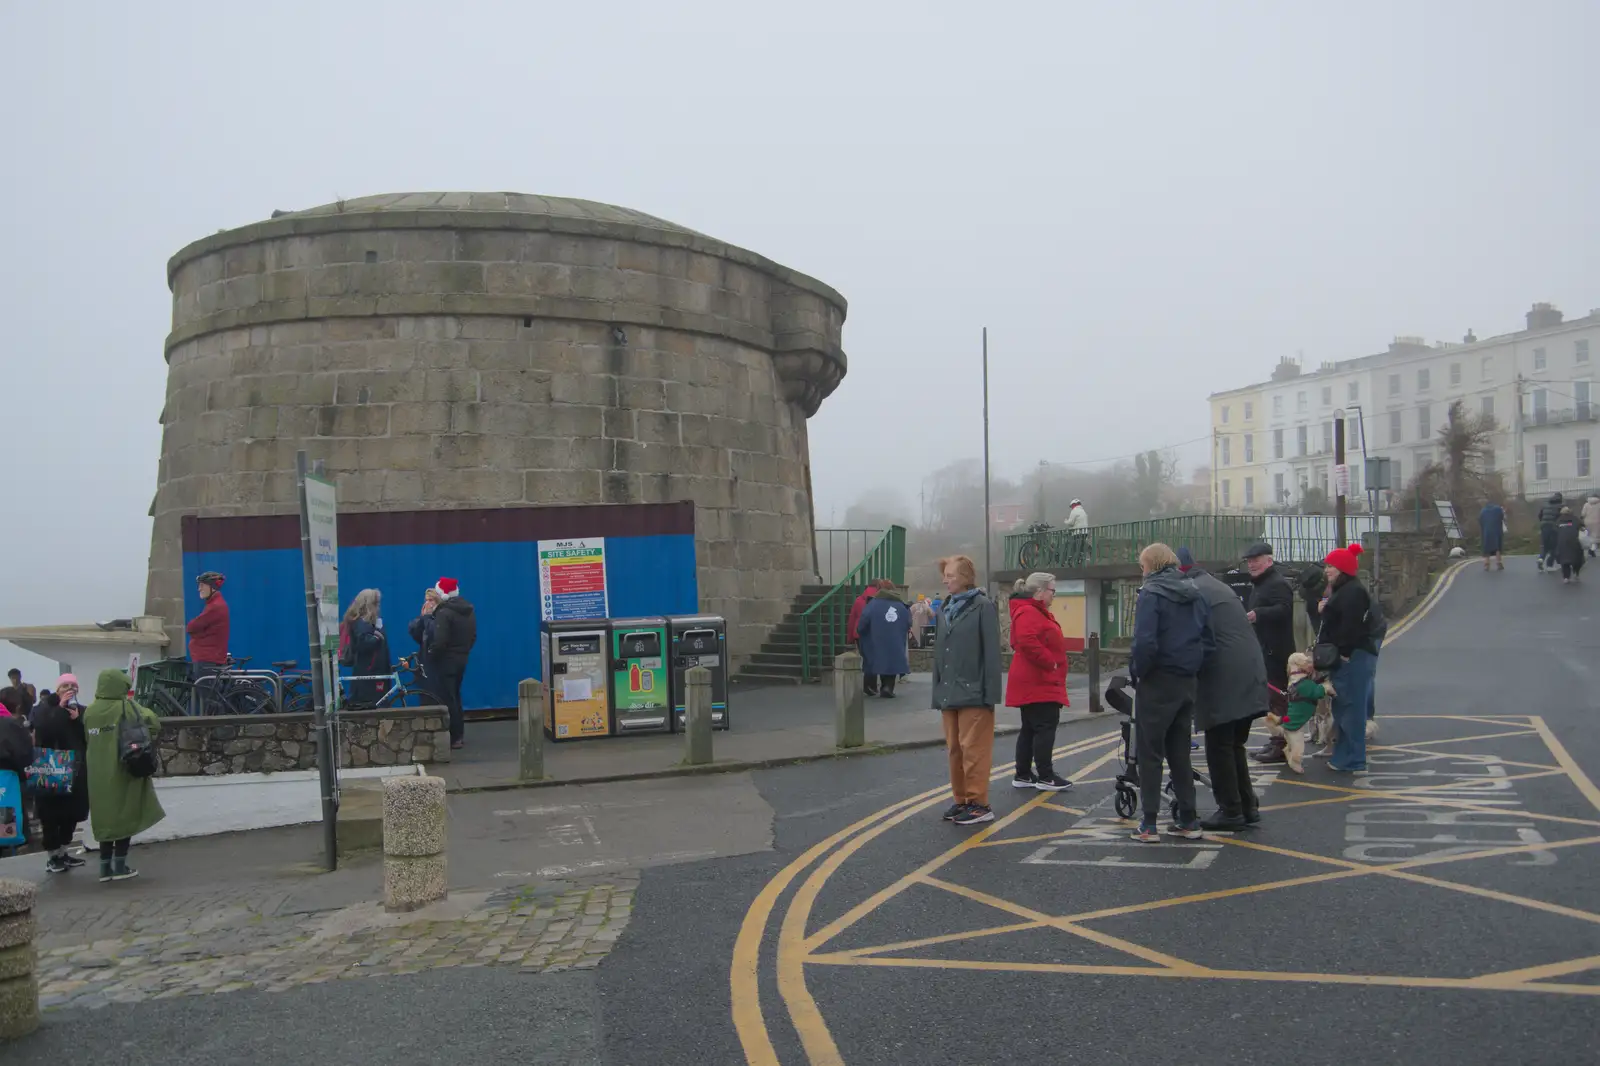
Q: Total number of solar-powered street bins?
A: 3